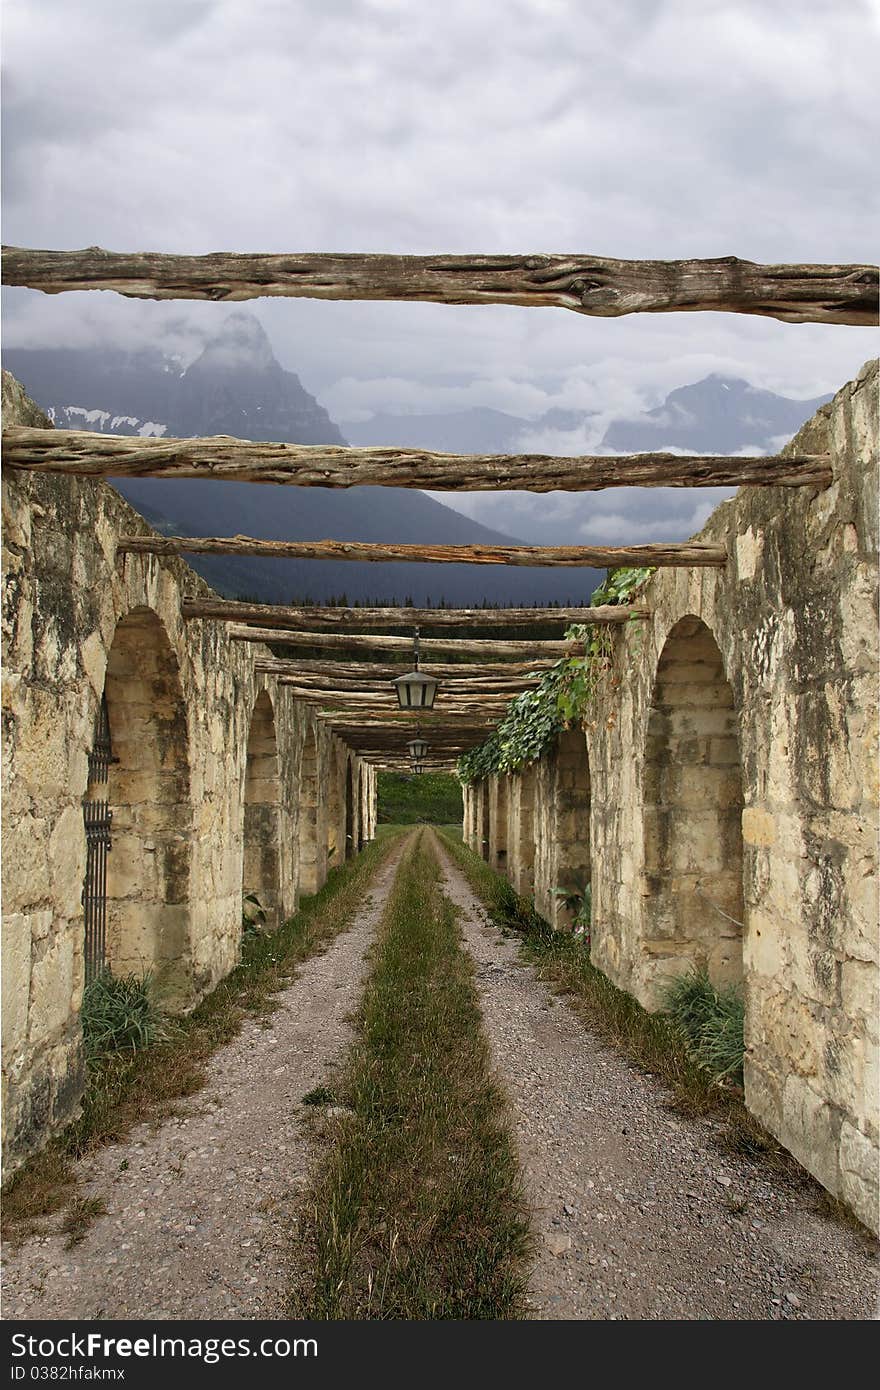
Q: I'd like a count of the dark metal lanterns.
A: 3